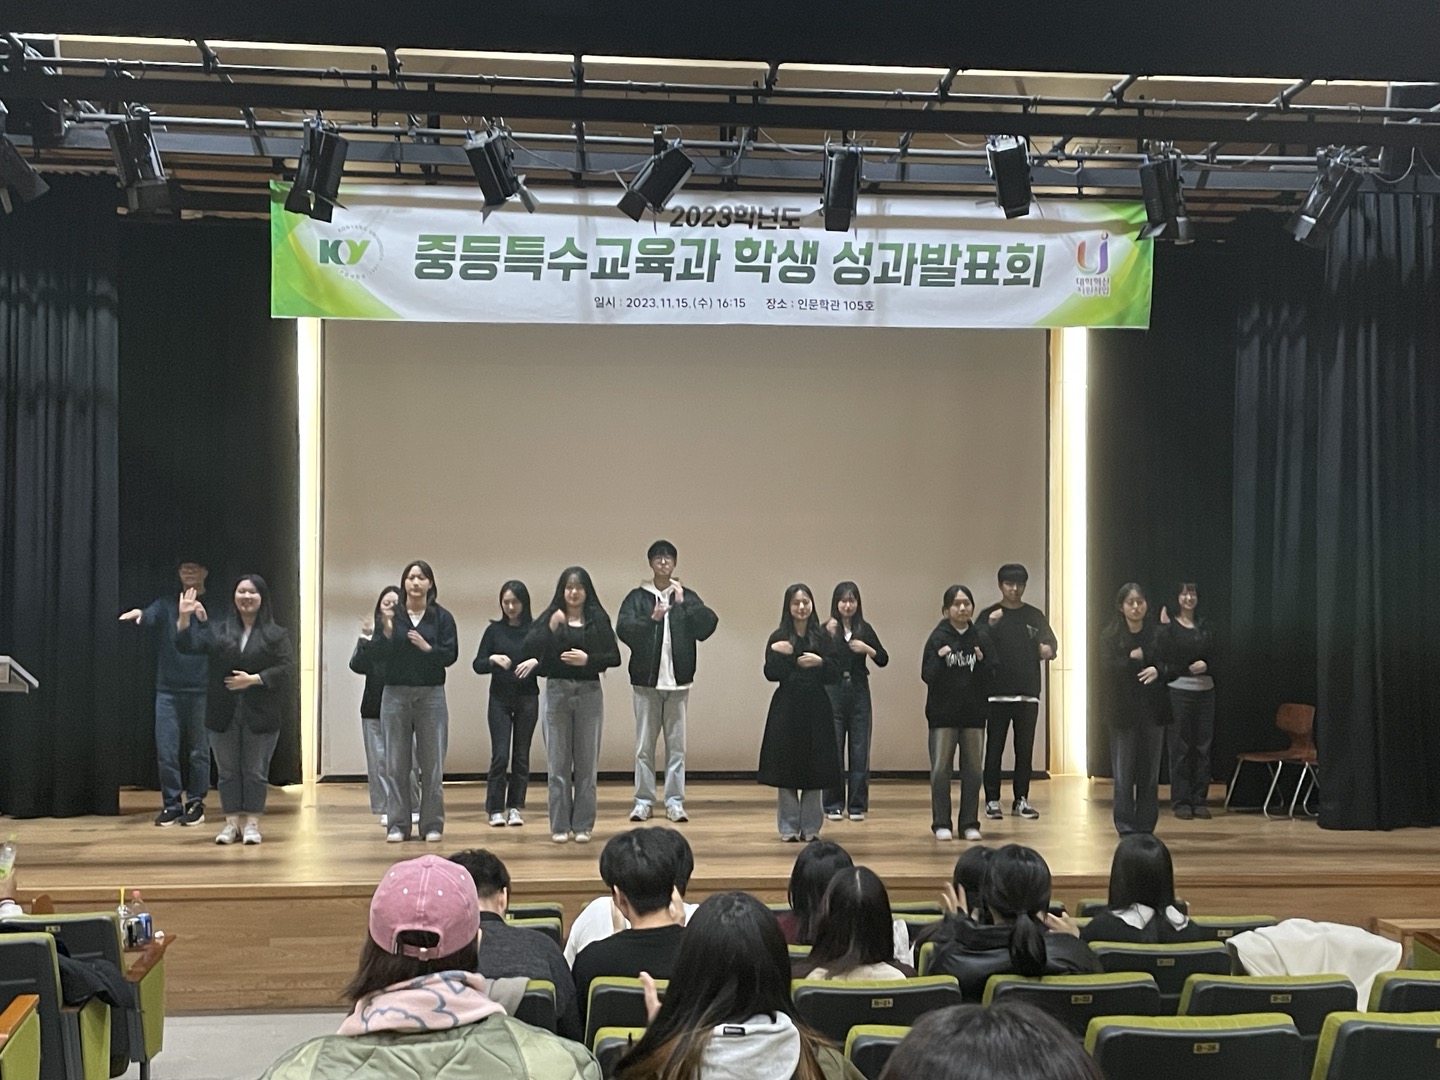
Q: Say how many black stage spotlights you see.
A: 9